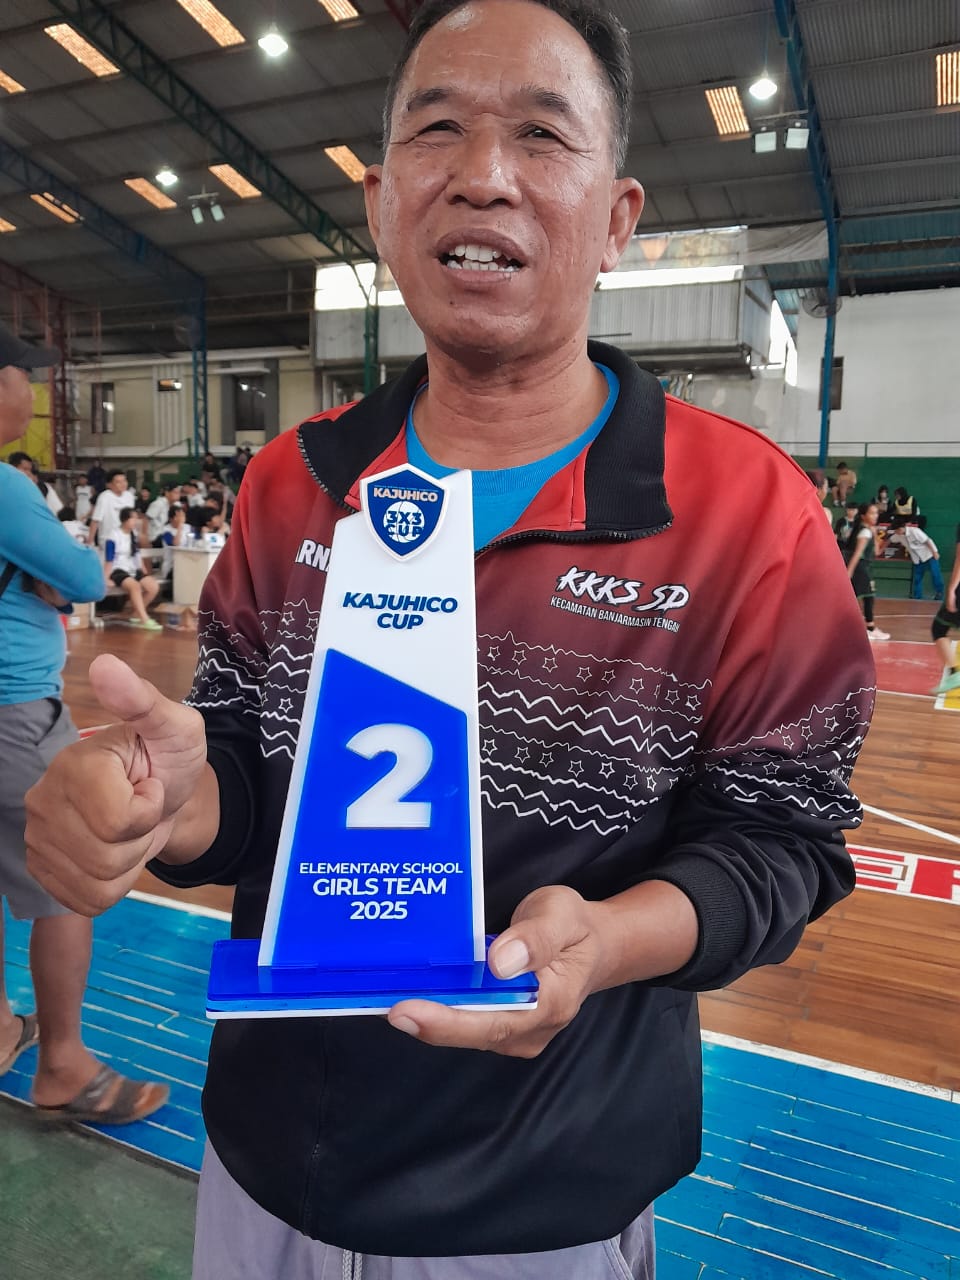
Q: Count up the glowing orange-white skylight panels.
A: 11